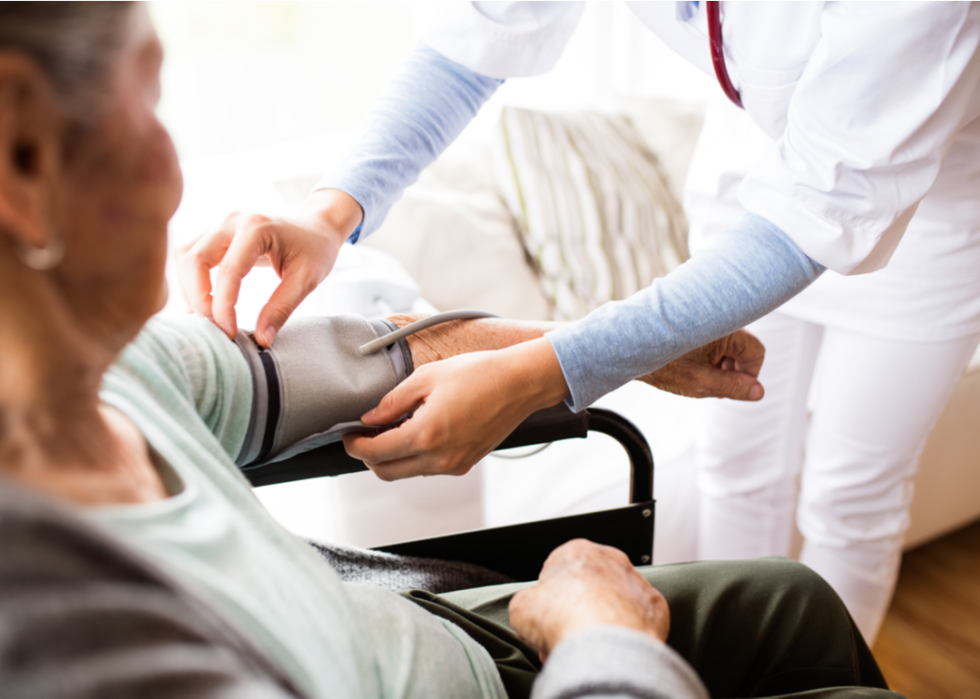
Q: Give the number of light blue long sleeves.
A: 2